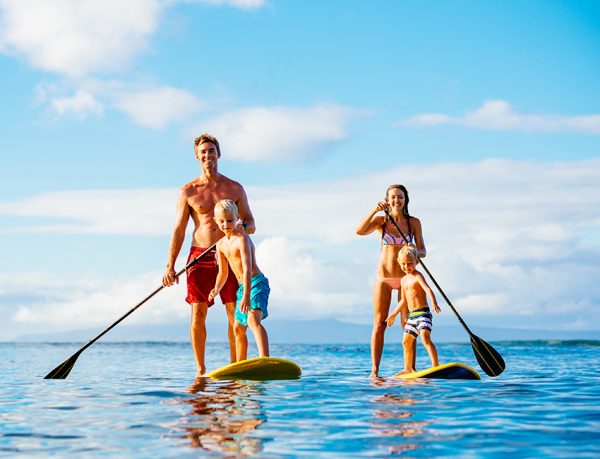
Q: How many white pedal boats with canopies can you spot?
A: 0